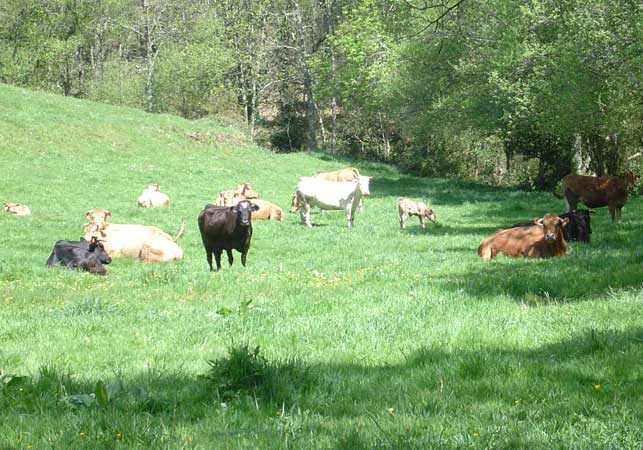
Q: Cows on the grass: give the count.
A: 14